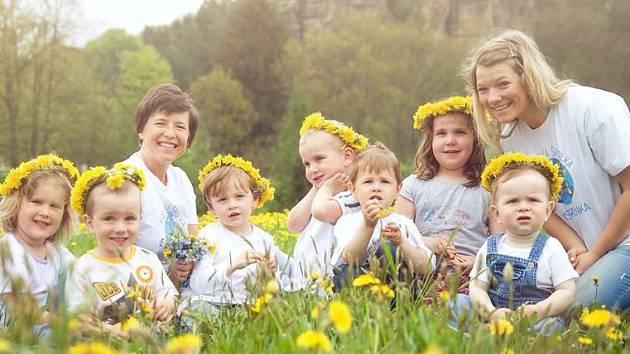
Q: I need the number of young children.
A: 7